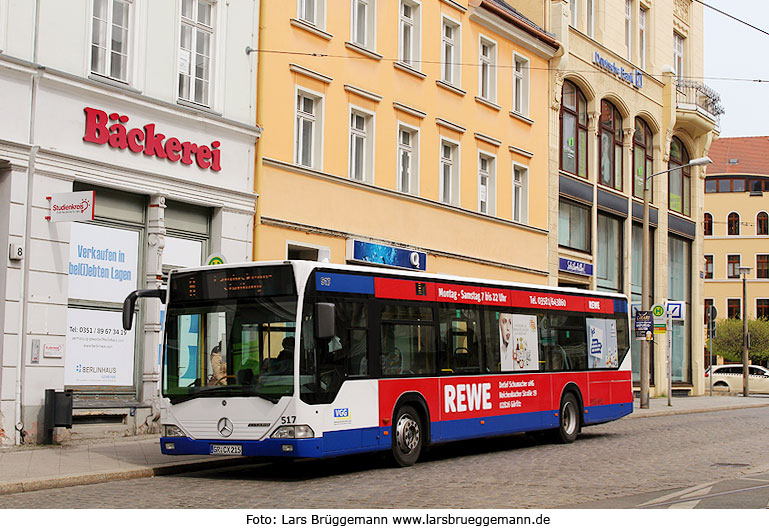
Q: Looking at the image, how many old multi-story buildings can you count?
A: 4